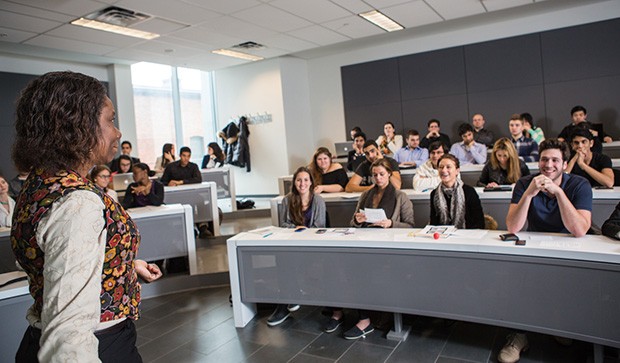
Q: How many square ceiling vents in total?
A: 2